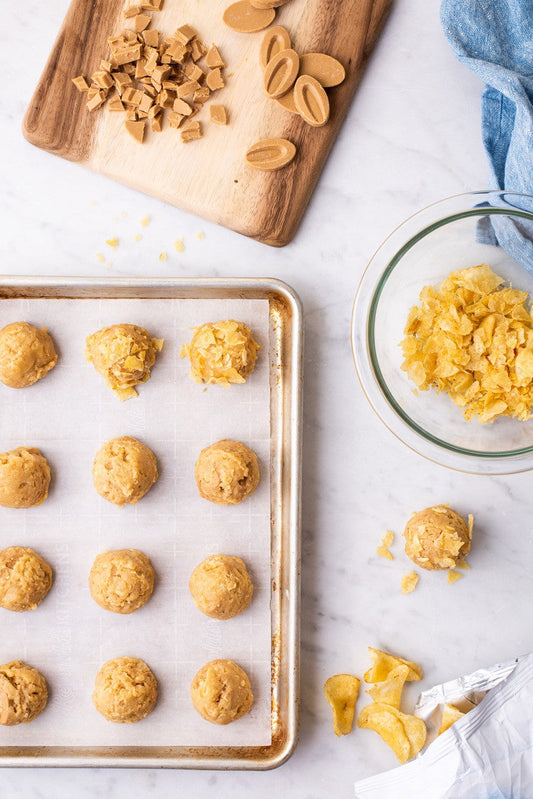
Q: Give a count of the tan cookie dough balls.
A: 13